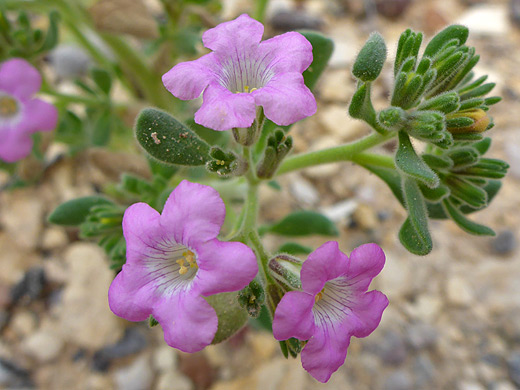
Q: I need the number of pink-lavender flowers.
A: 4